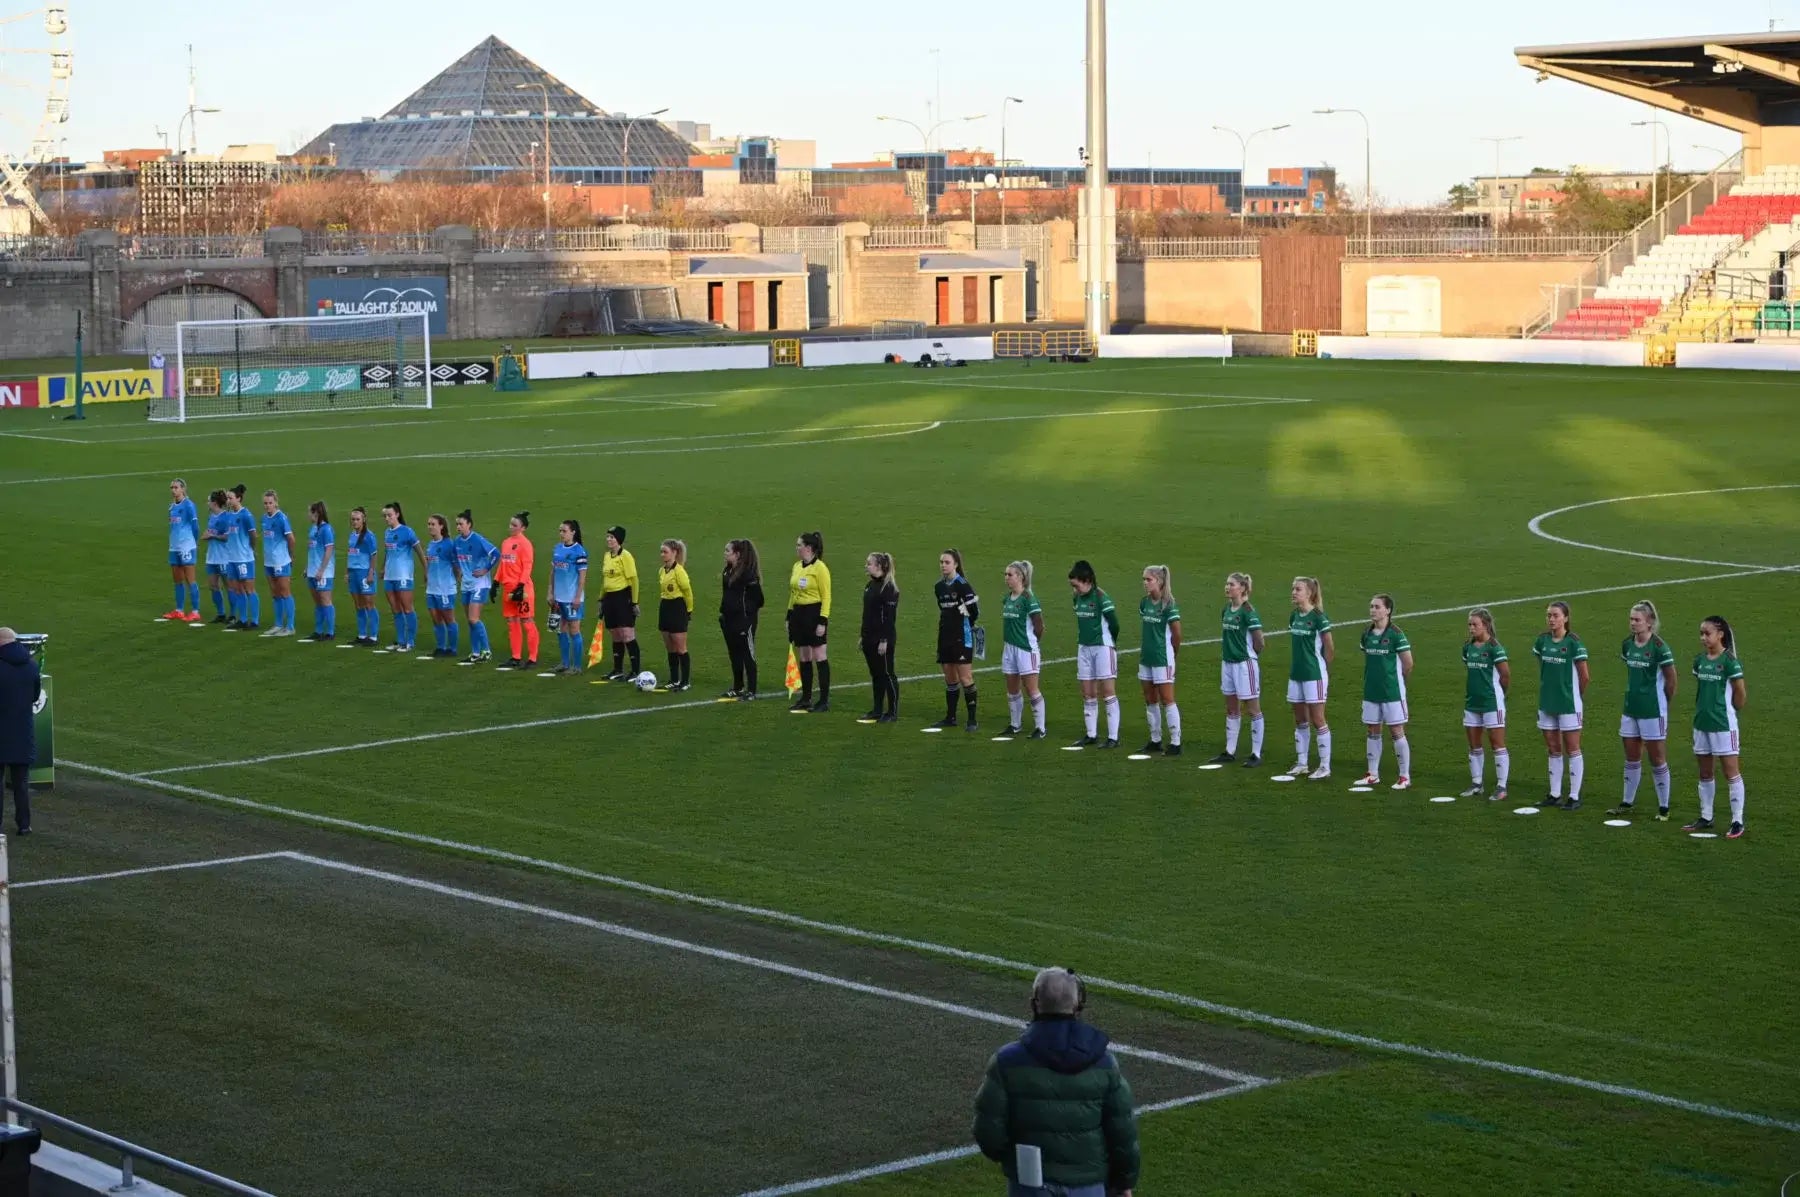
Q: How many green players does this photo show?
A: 10